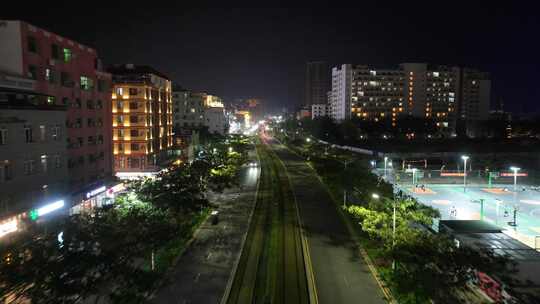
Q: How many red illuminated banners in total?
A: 2